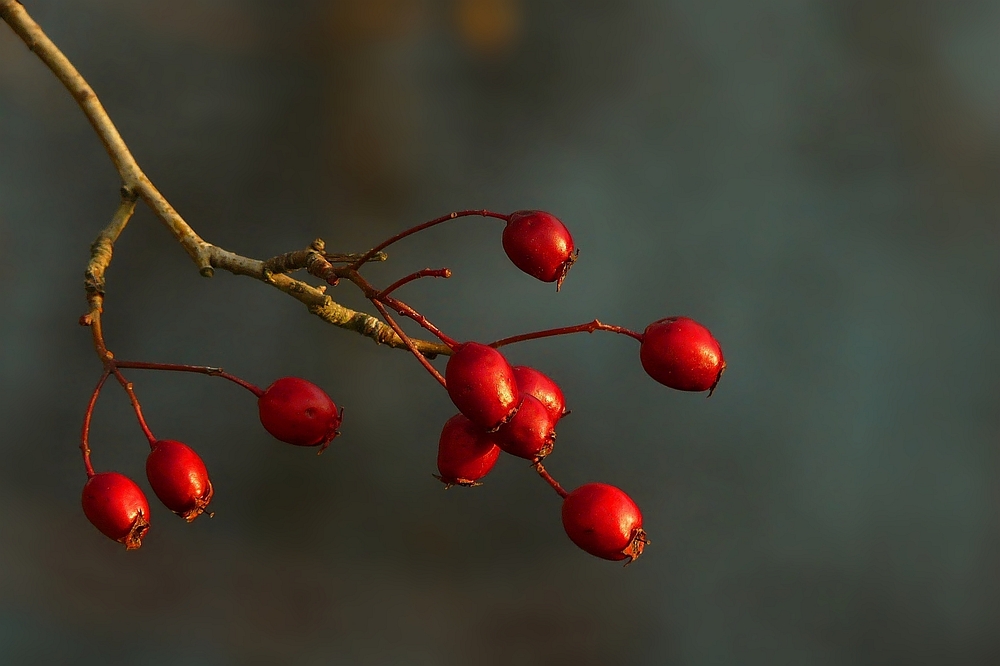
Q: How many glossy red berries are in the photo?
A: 10